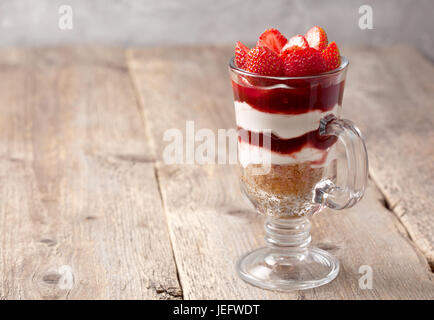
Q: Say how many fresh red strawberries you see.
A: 7